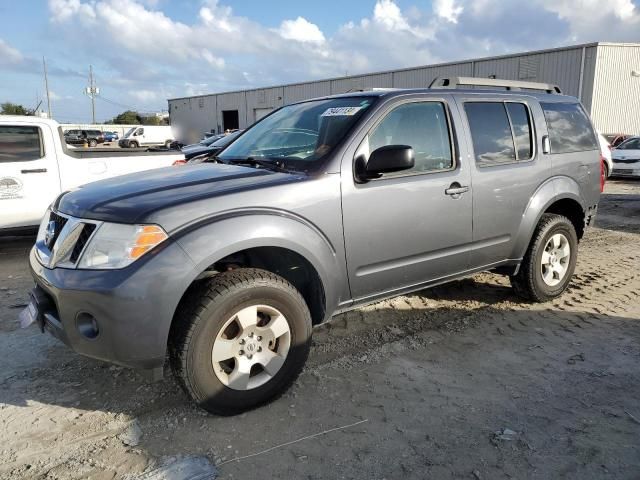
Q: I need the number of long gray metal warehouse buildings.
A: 1